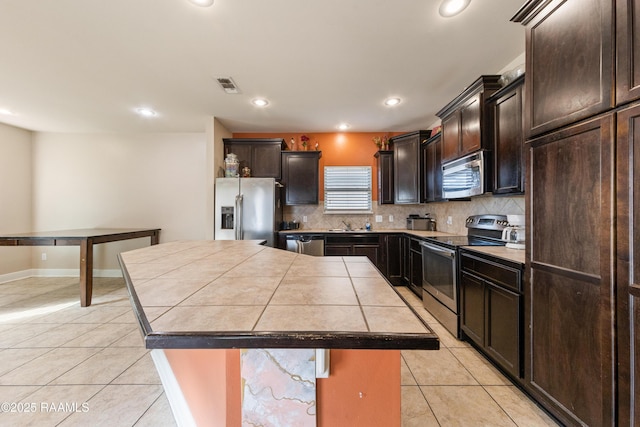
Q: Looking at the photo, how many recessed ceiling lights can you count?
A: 7